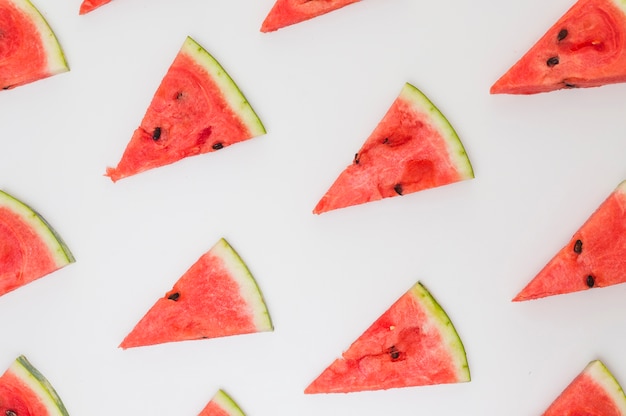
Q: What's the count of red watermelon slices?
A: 13